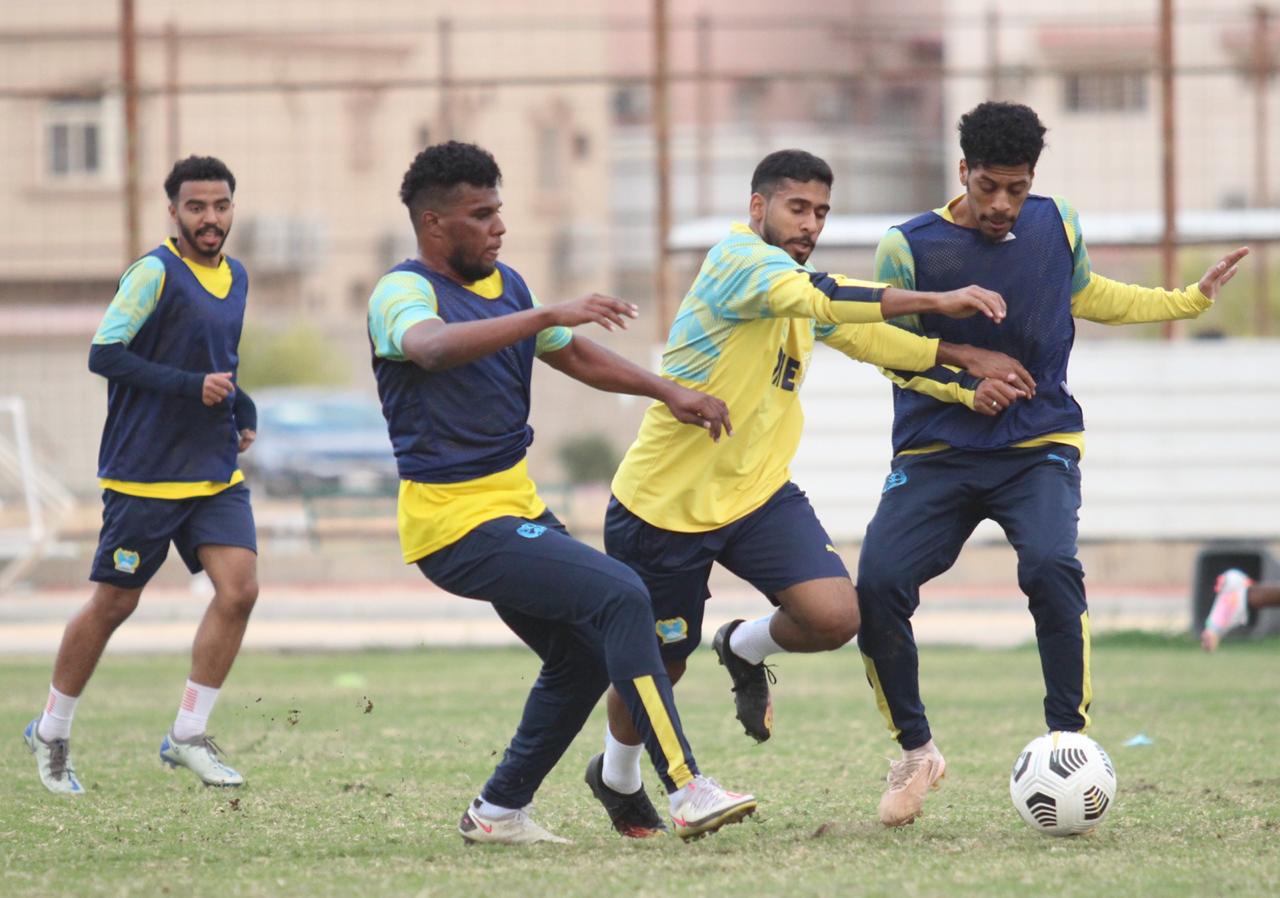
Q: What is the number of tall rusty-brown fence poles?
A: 3